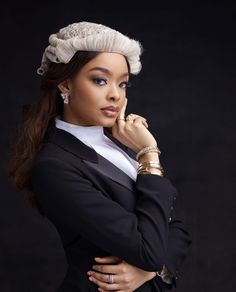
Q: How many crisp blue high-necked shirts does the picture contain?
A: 0